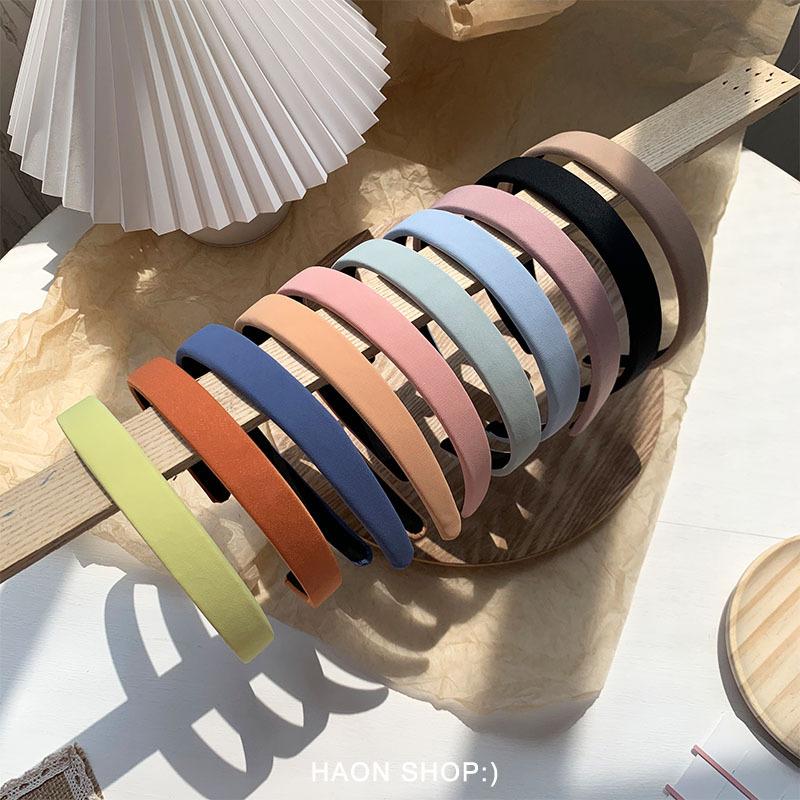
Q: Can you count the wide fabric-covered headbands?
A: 10